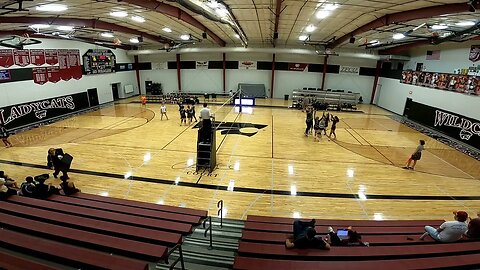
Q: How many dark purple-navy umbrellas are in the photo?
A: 0